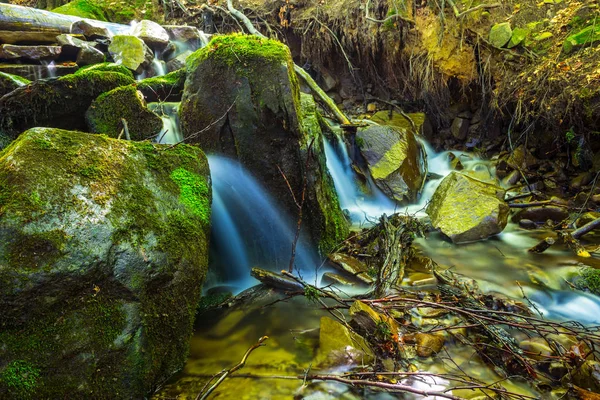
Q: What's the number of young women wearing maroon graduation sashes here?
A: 0